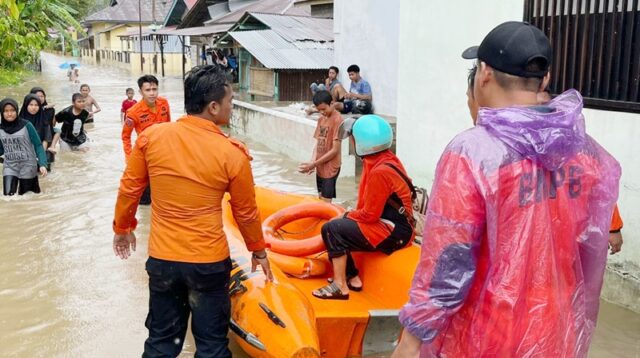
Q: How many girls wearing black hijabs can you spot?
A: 3